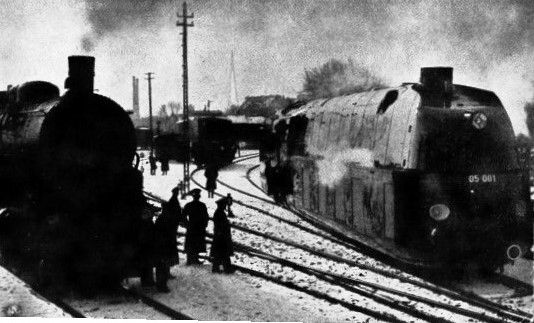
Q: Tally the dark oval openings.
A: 1